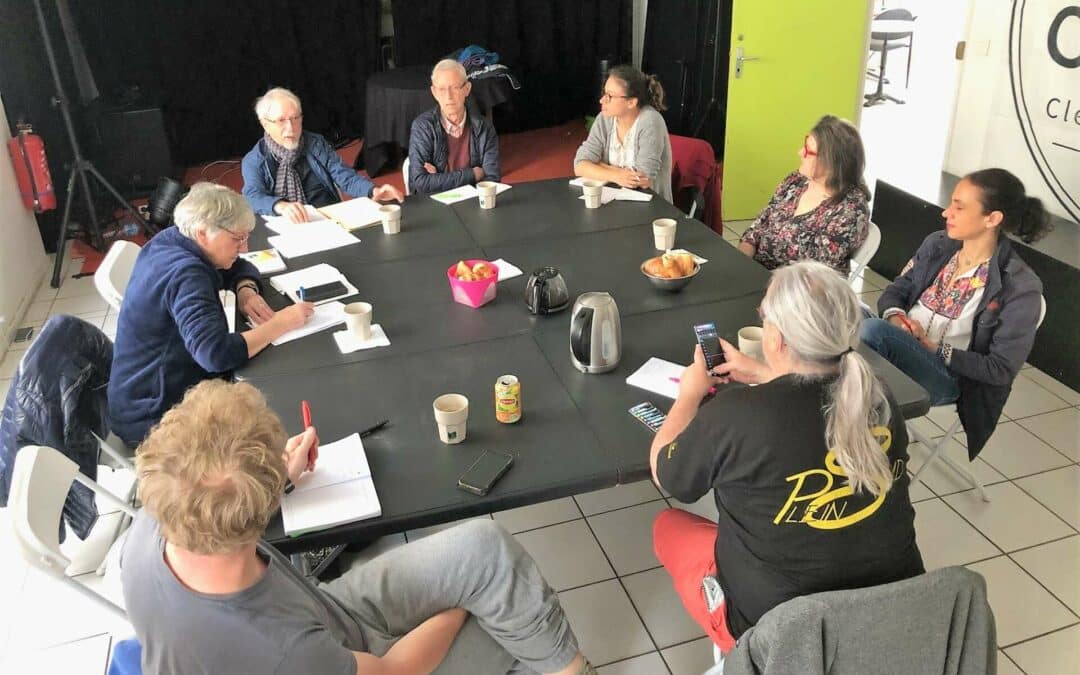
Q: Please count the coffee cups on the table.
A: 7